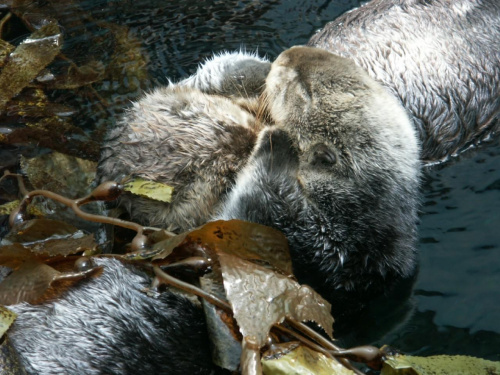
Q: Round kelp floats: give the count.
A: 6